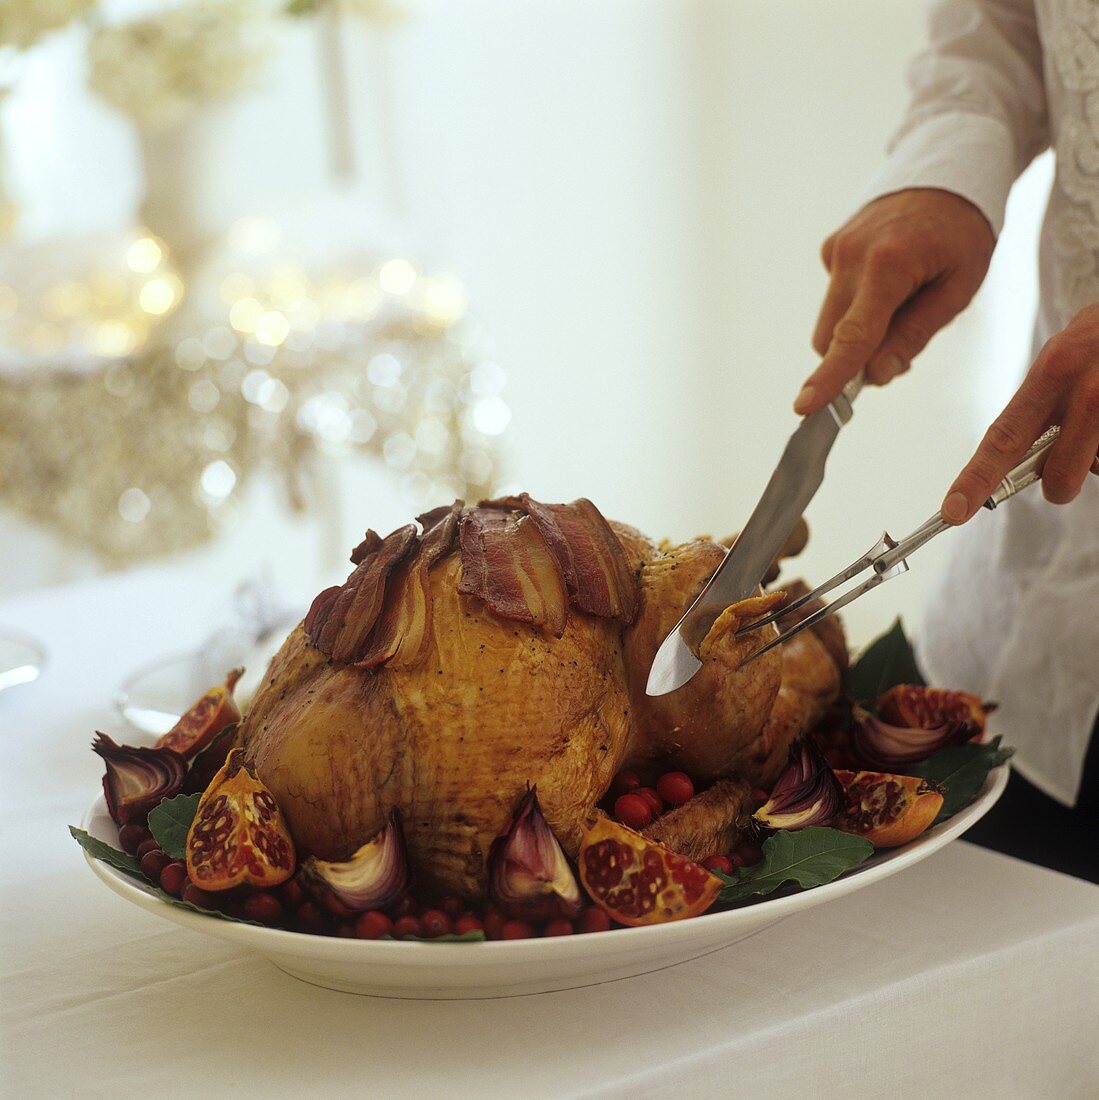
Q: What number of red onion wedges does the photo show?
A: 5